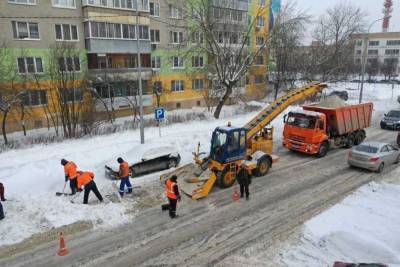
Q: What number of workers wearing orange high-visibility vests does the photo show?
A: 4